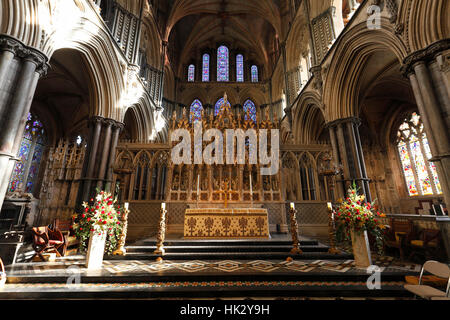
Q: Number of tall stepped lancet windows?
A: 5